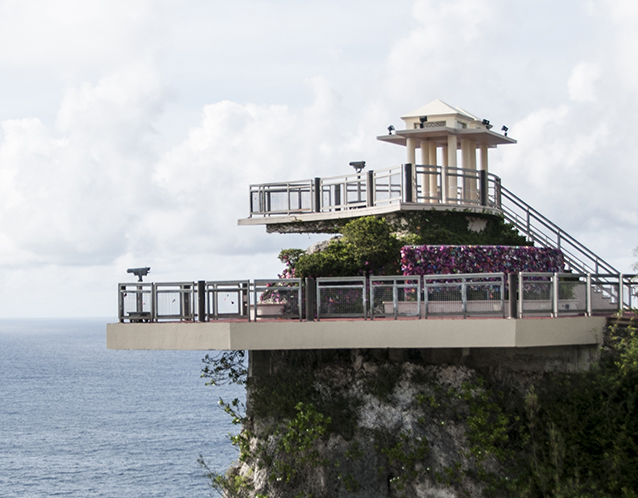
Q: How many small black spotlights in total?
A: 4